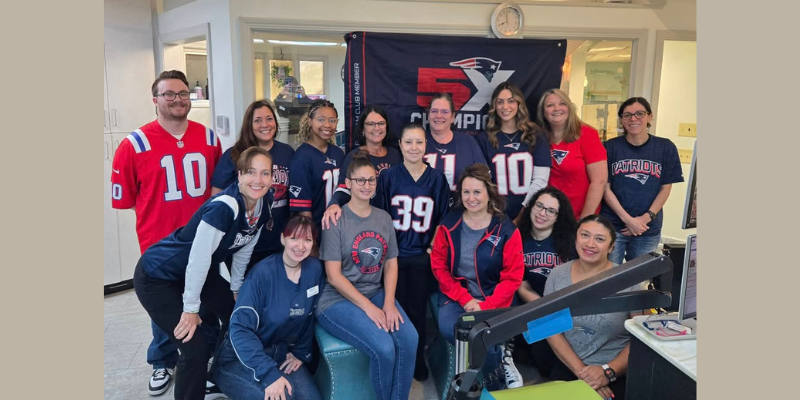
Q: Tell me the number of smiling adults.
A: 15